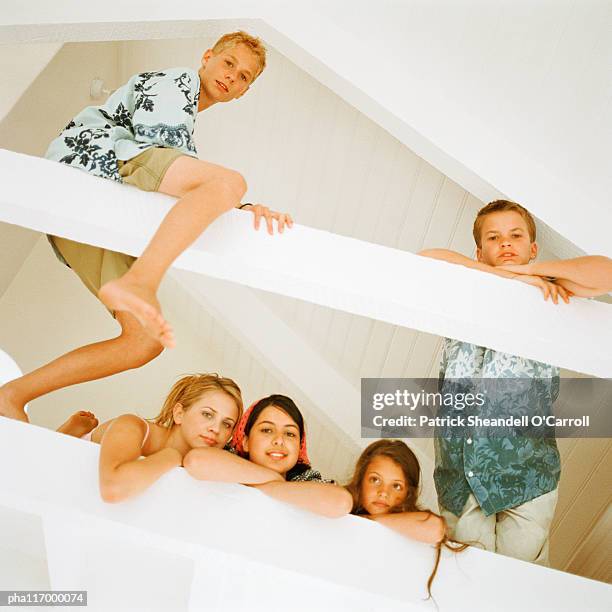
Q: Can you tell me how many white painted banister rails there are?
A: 2